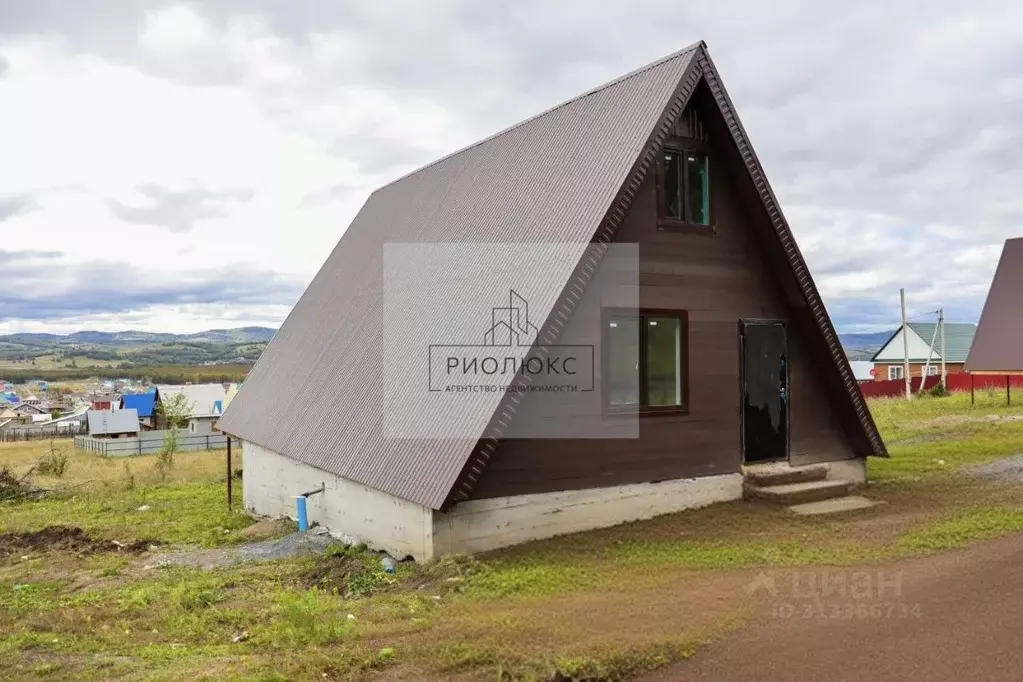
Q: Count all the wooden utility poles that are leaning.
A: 1